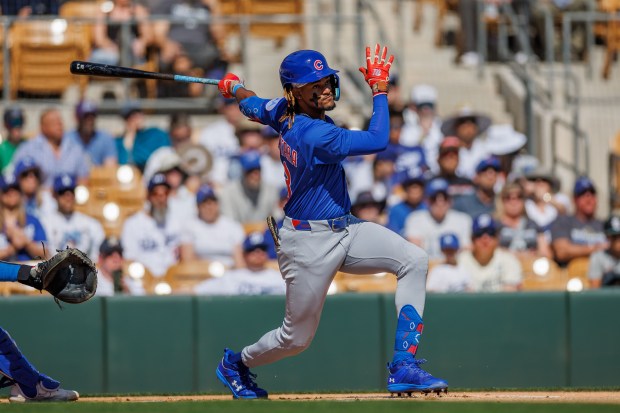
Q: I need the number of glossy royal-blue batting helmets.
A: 1